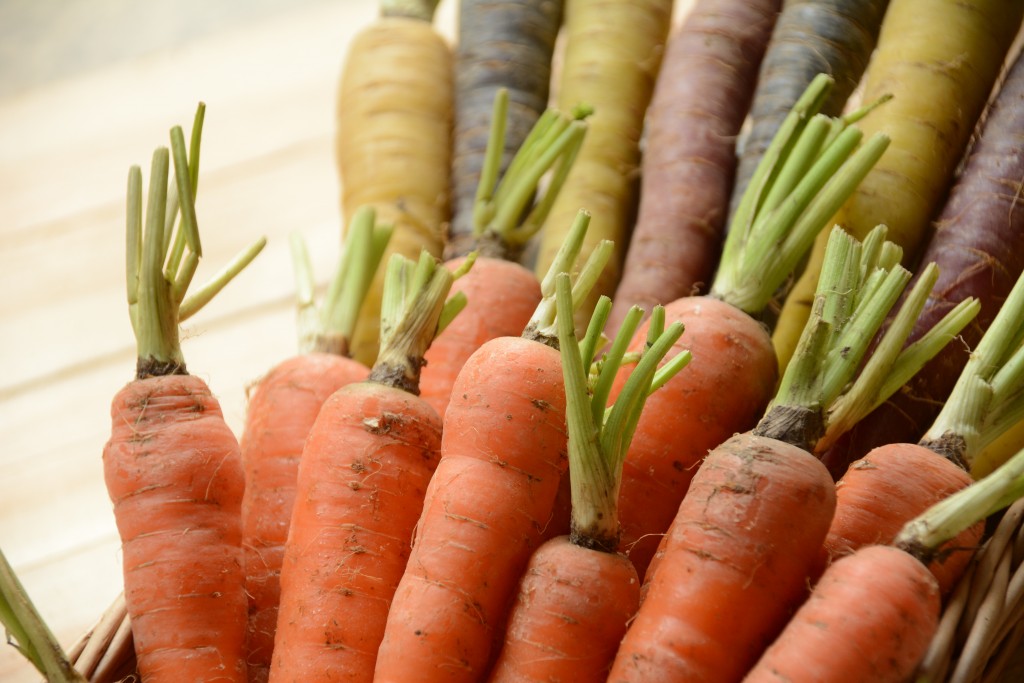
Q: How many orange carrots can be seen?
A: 10